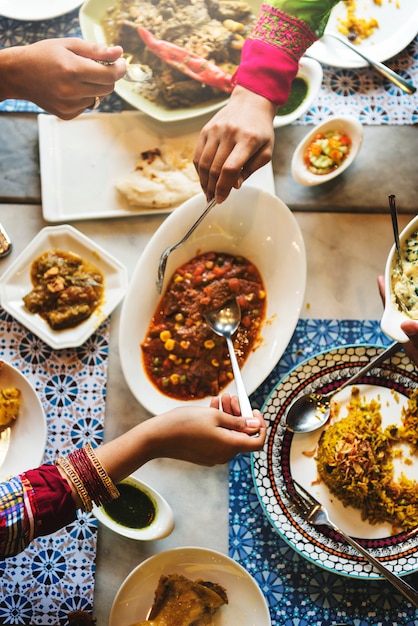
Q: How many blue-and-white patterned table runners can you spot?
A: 4